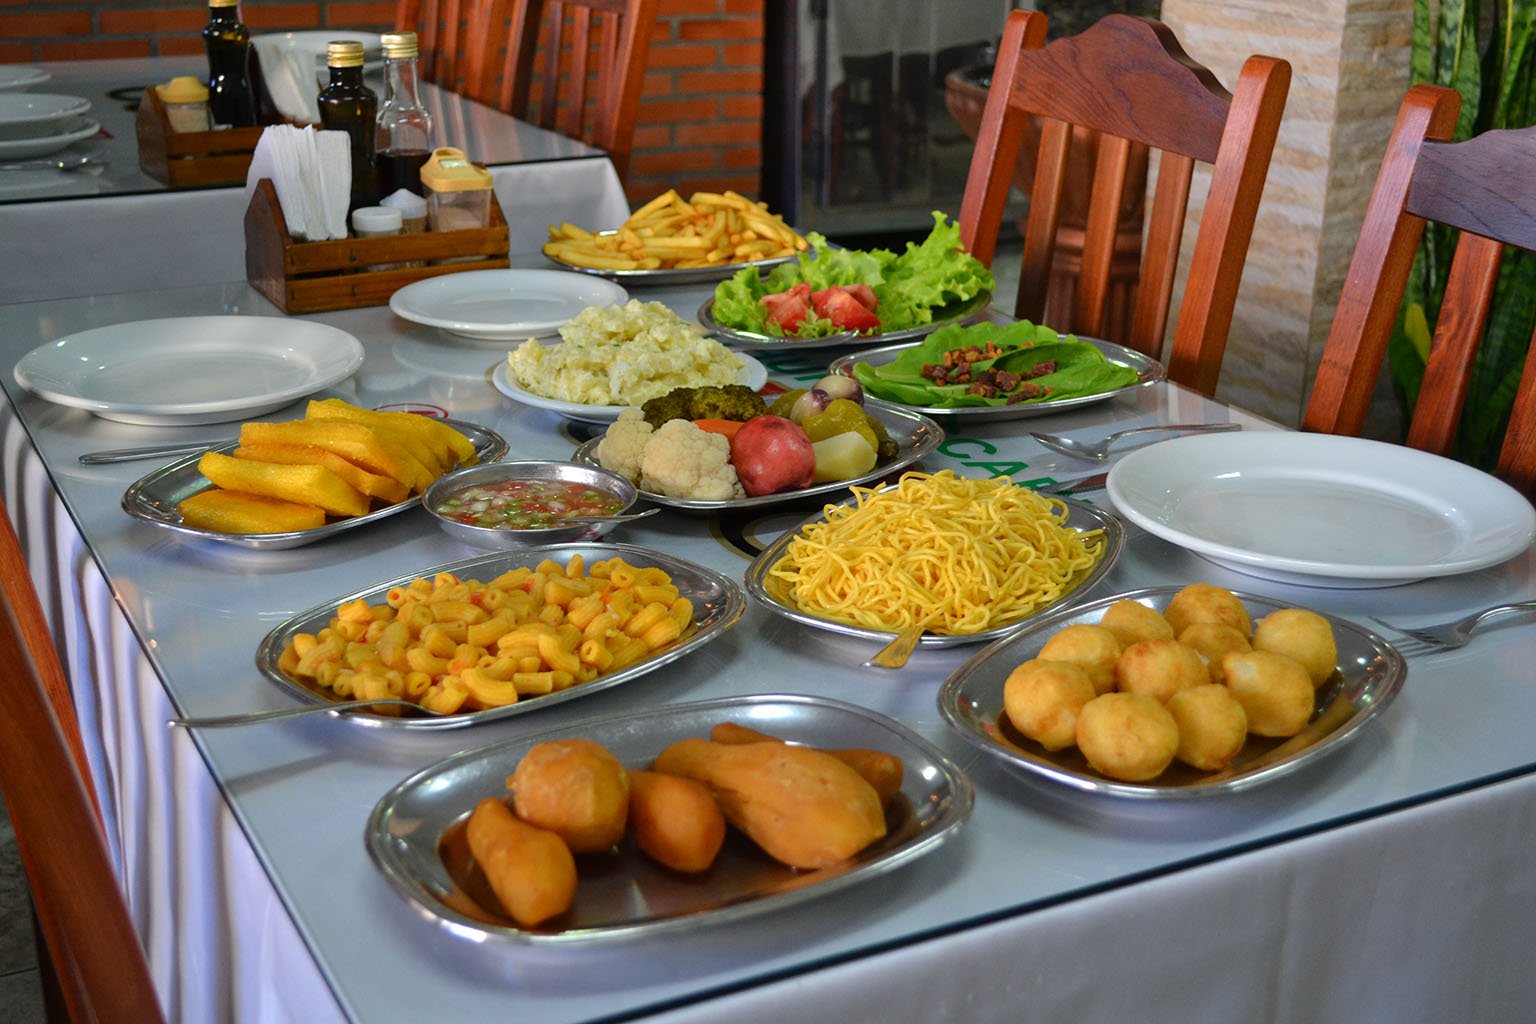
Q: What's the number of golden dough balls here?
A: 10